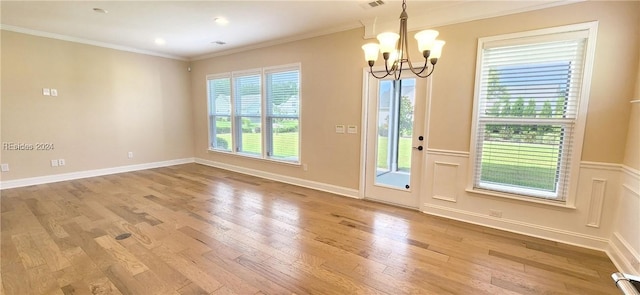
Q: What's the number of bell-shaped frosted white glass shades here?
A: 5